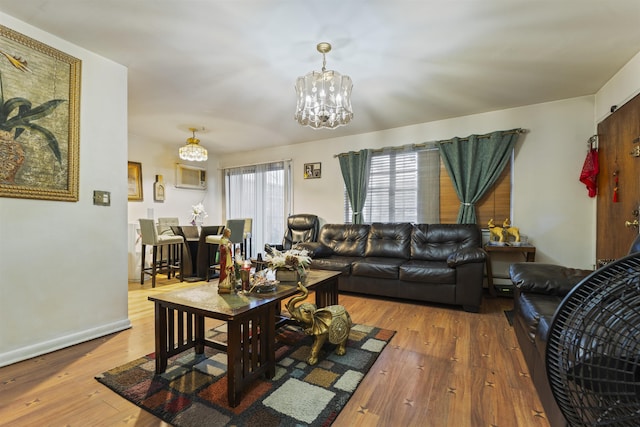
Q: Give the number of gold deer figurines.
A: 2